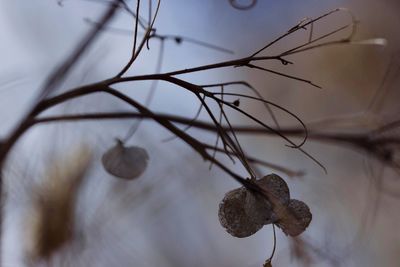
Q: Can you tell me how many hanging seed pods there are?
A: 4